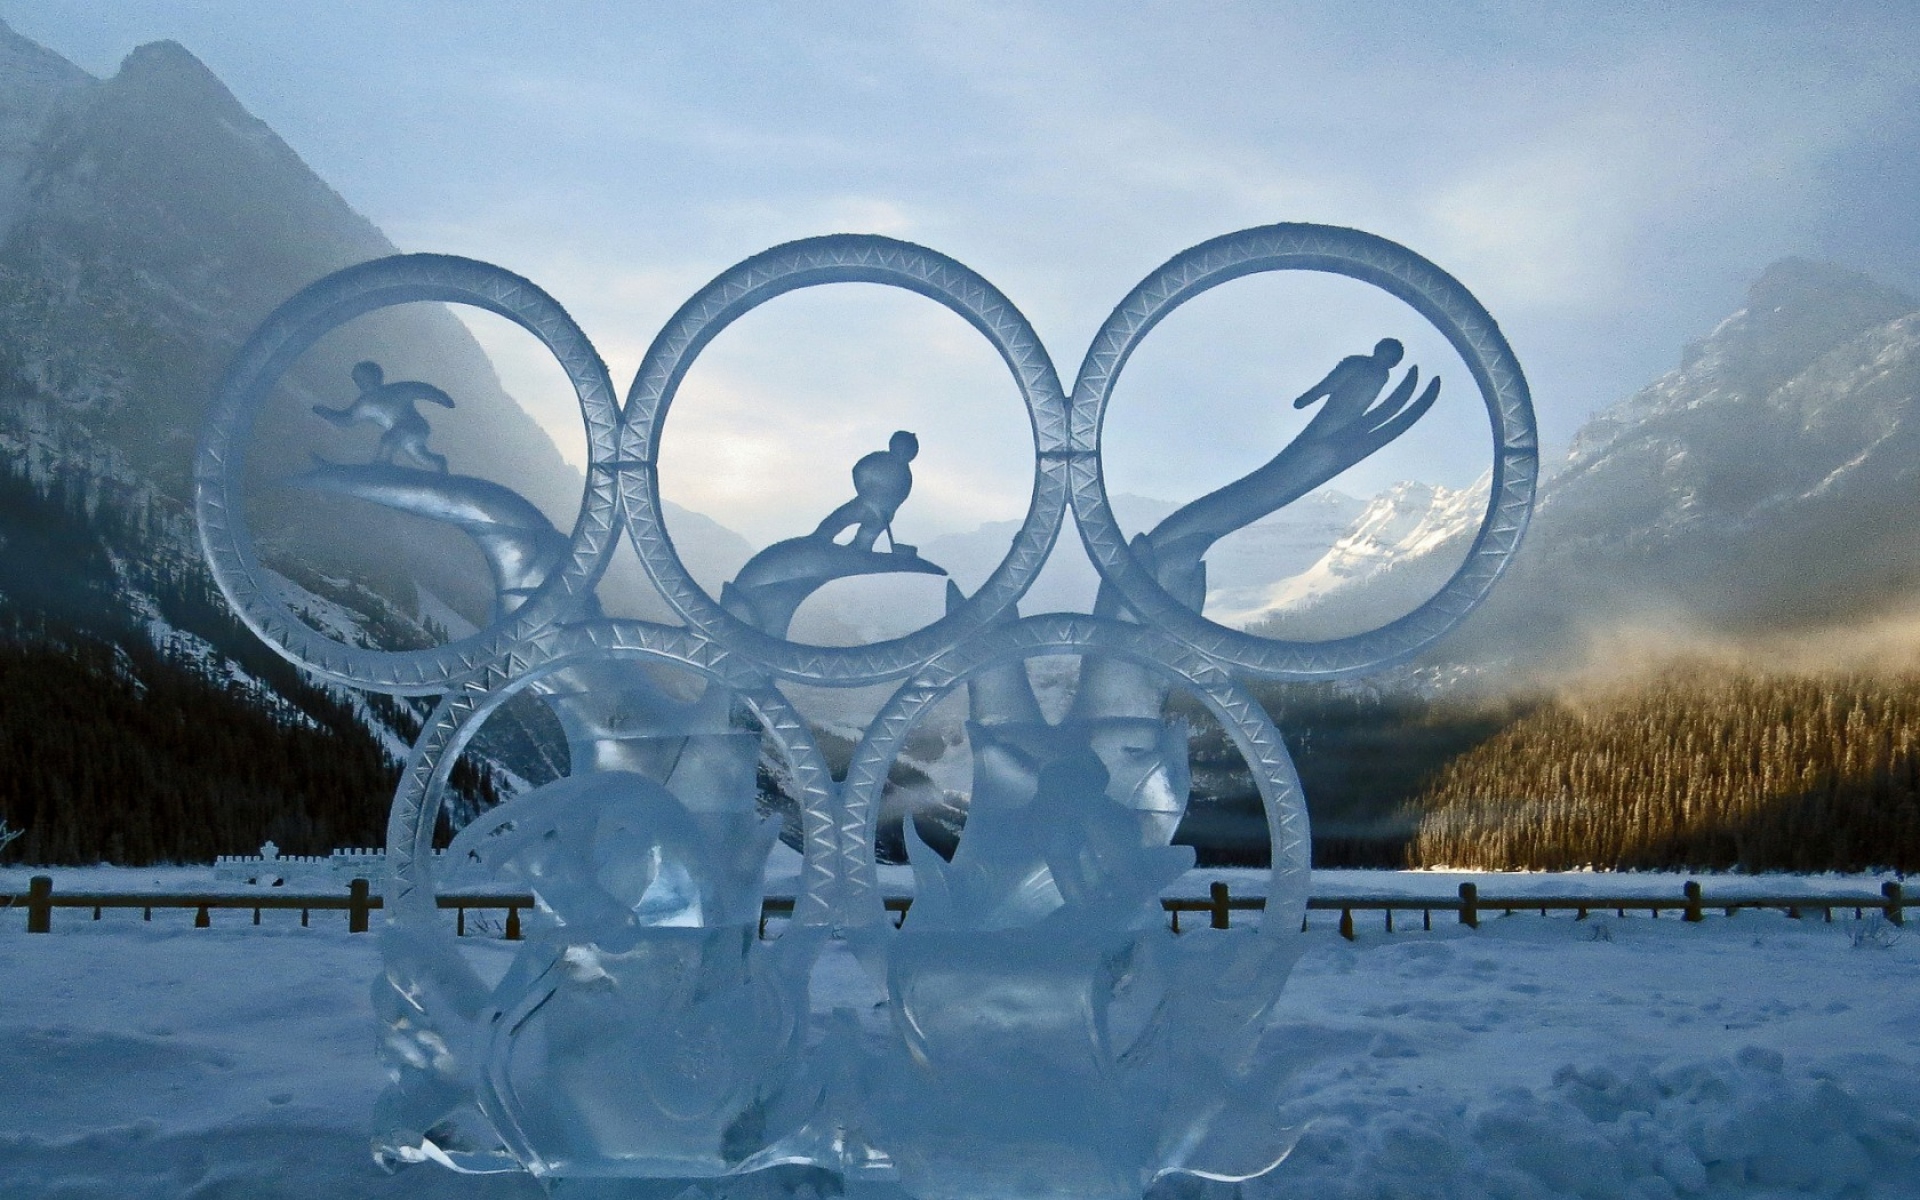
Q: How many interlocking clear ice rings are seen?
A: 5